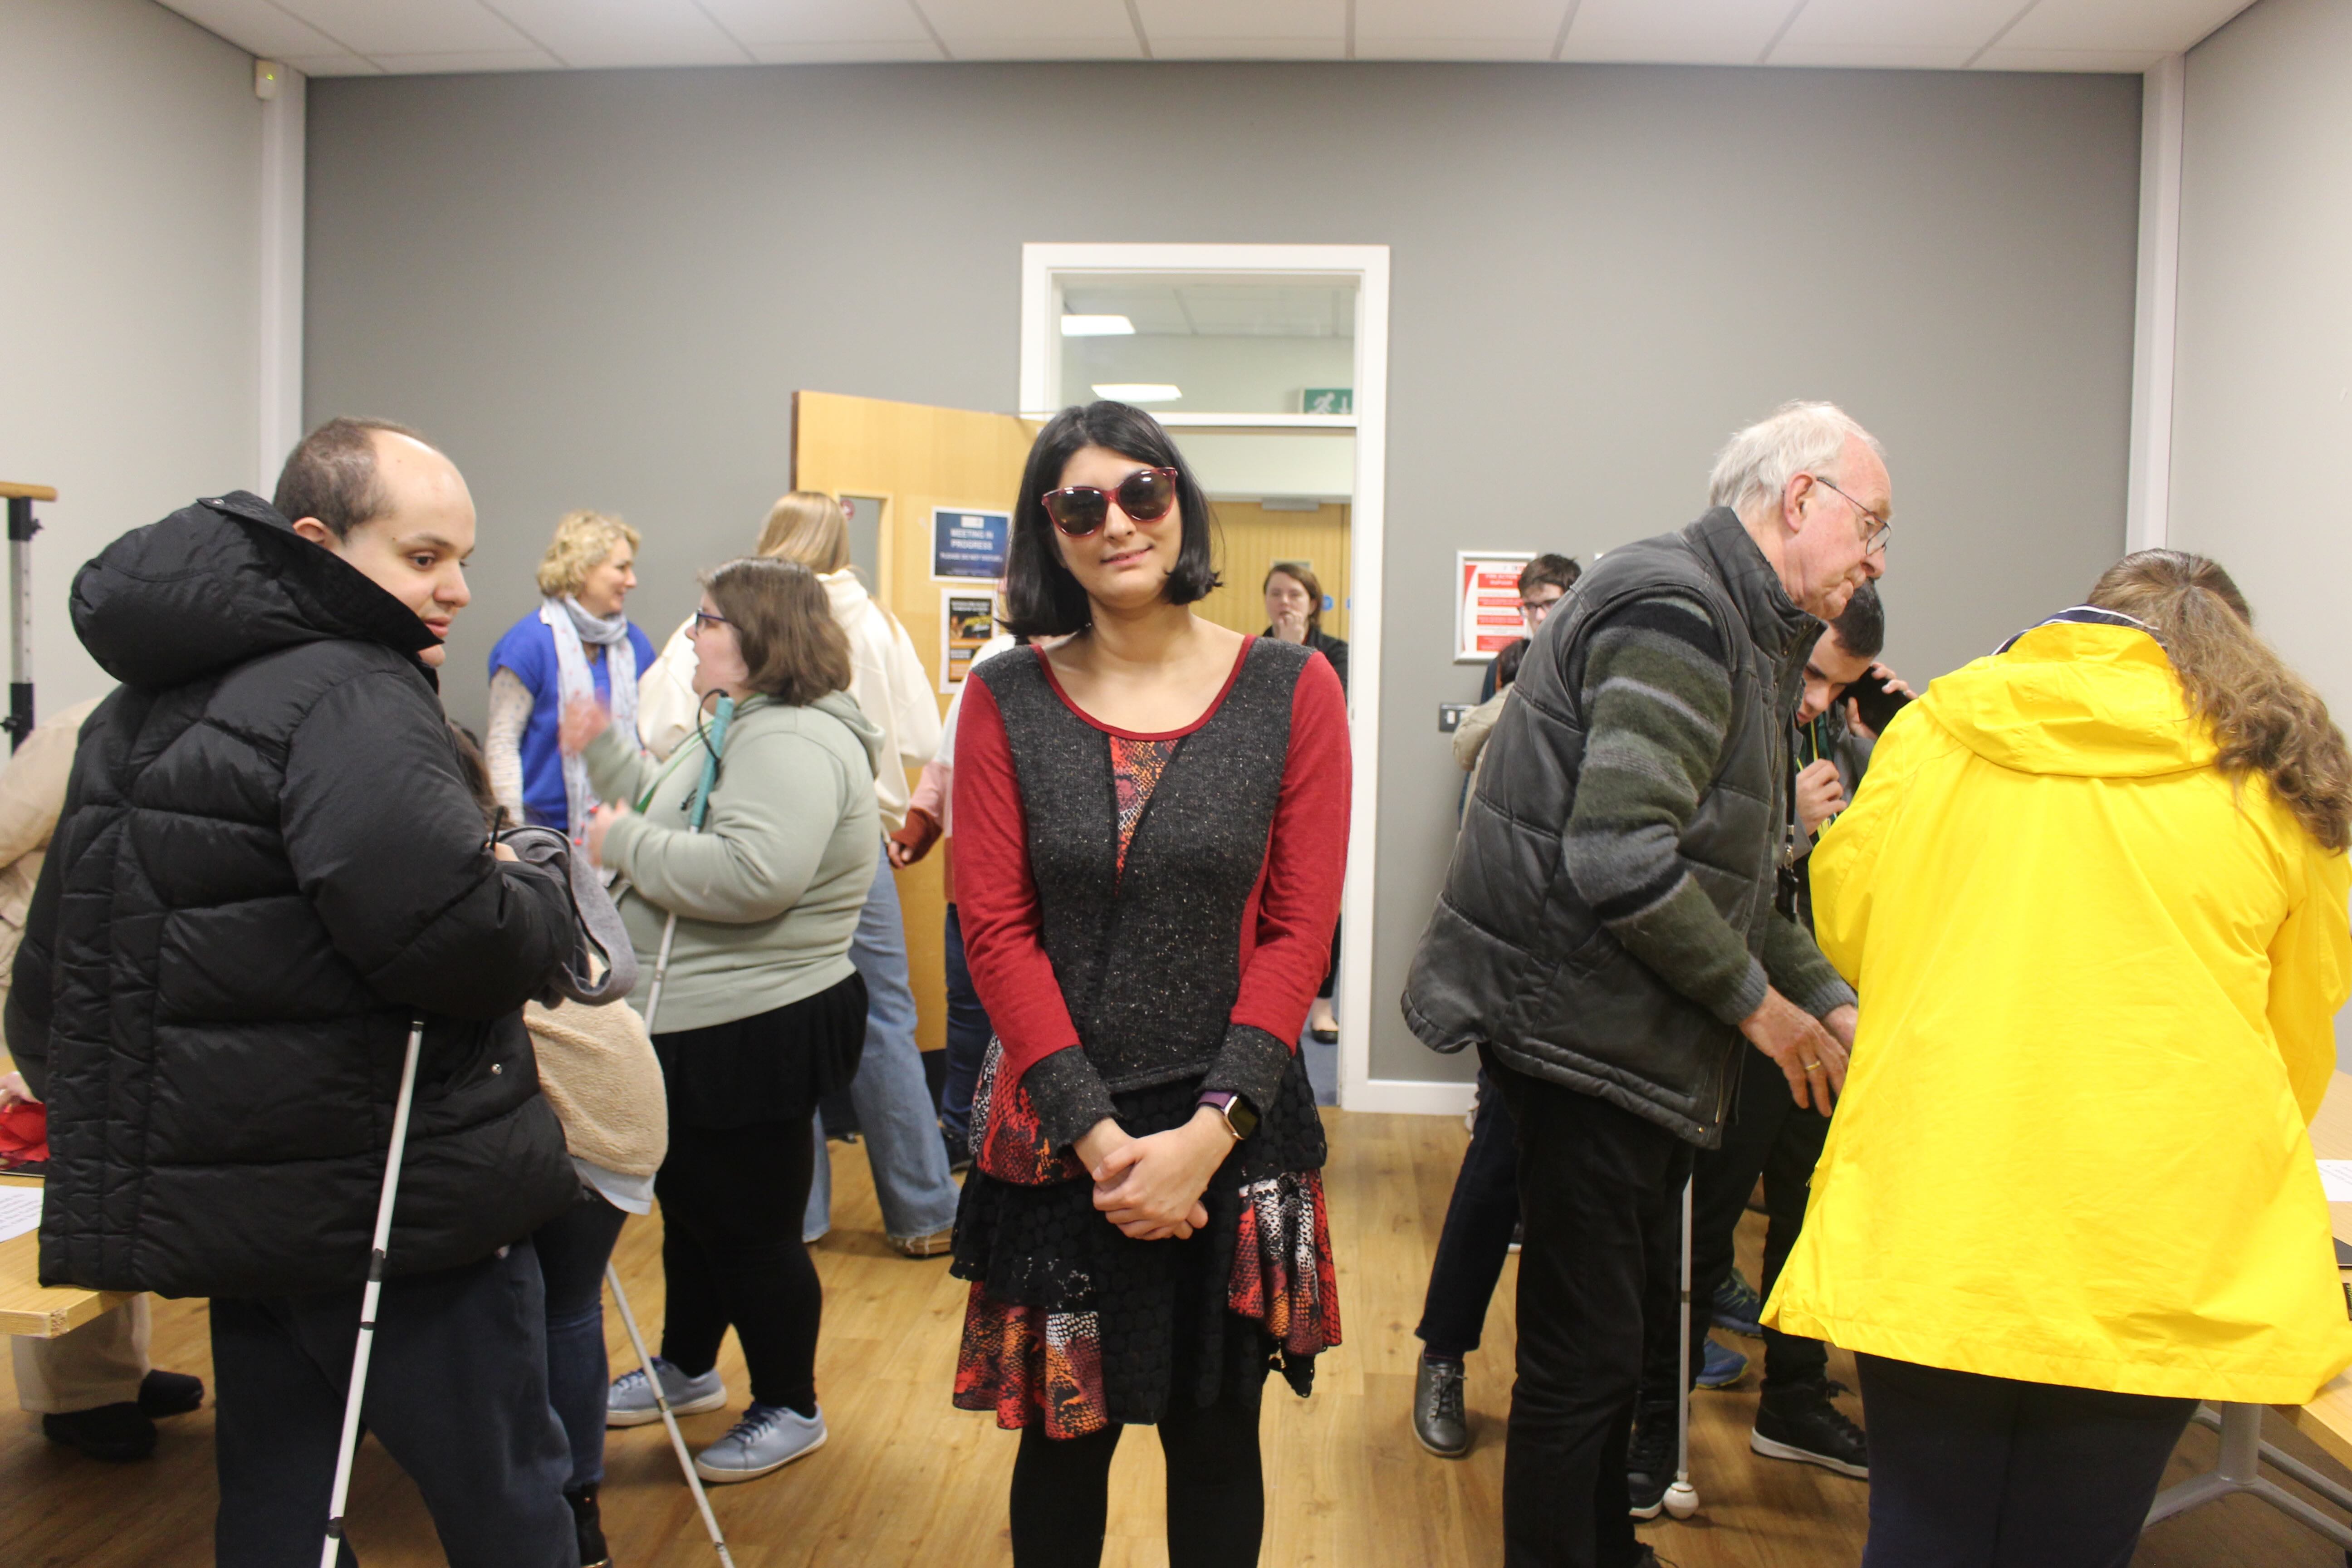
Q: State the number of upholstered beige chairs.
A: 0